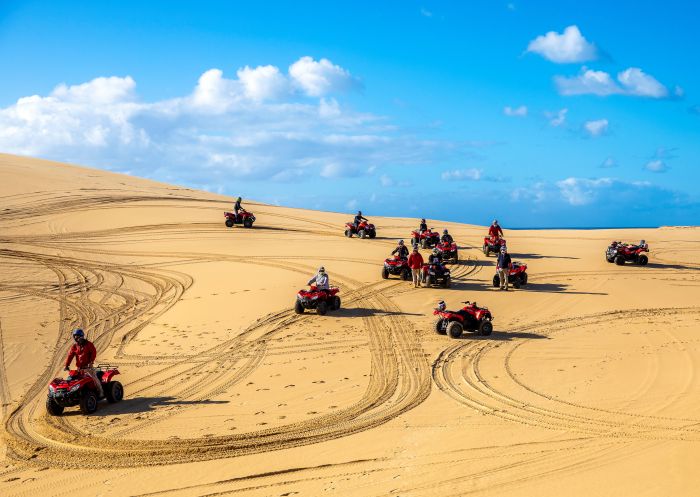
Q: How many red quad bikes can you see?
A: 12